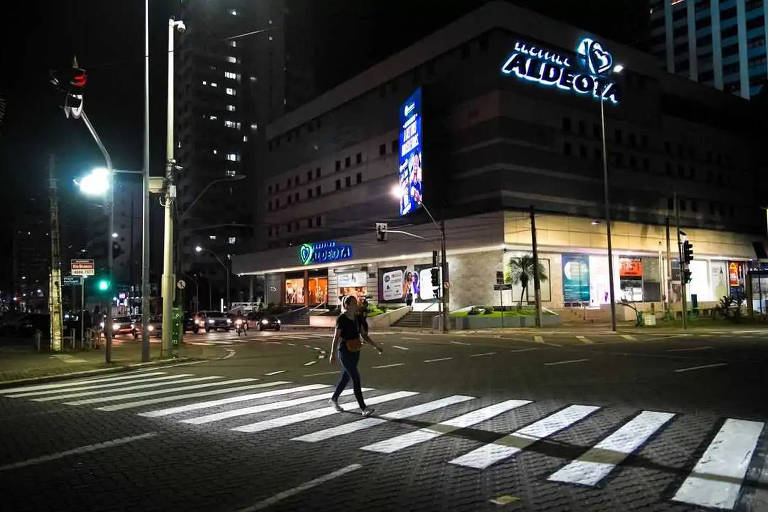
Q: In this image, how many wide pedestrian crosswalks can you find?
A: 1